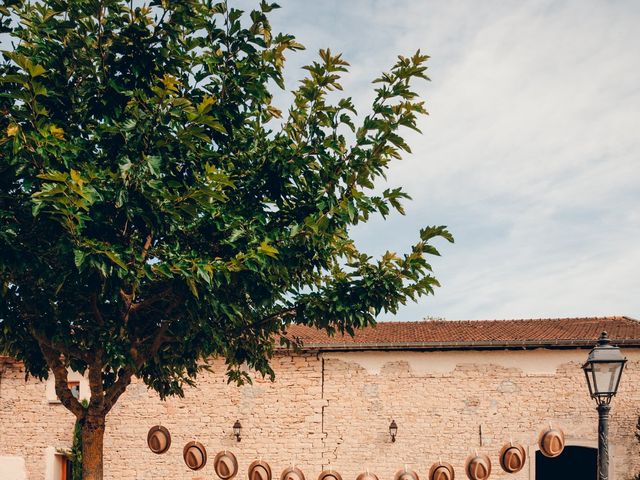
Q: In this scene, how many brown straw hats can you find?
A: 12